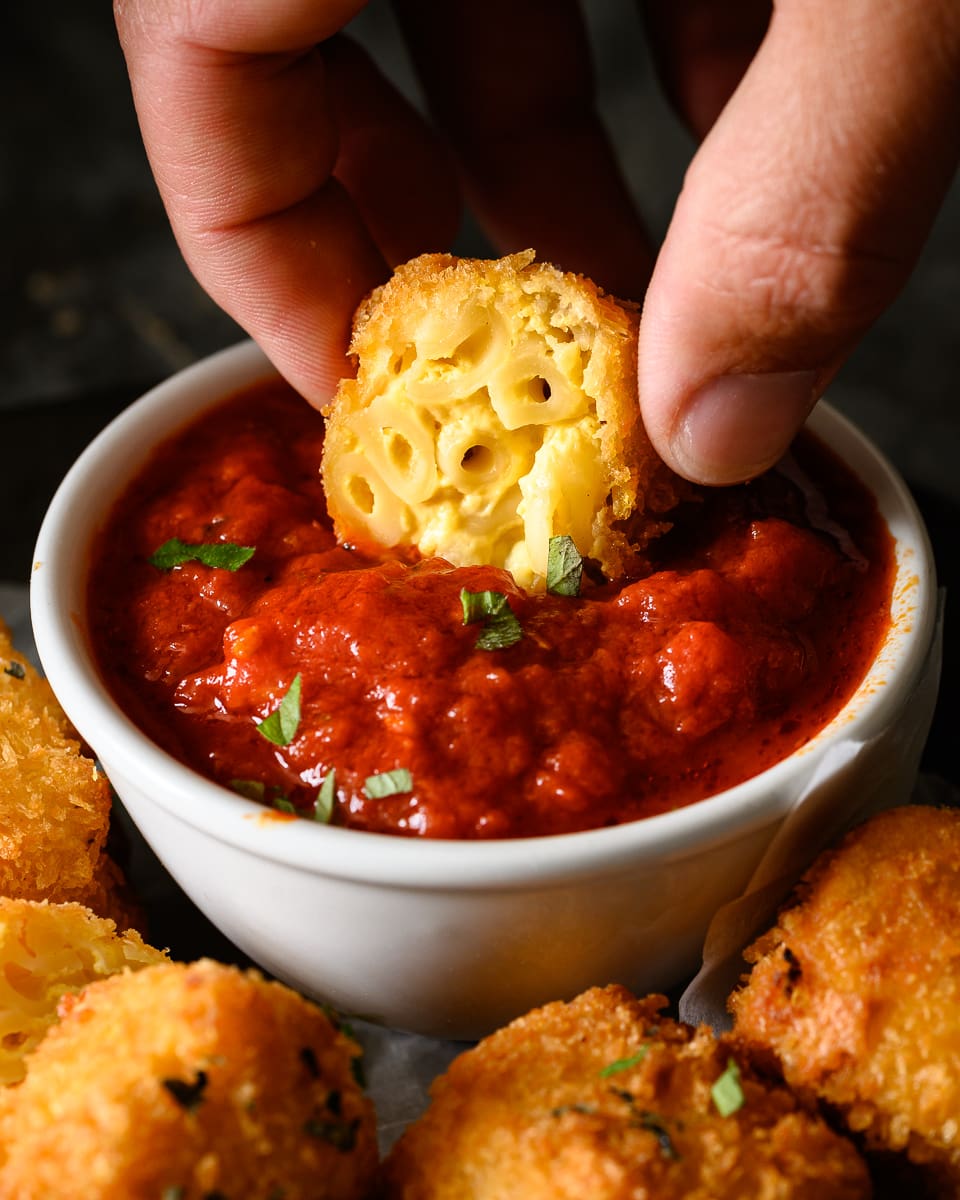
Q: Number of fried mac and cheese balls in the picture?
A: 6